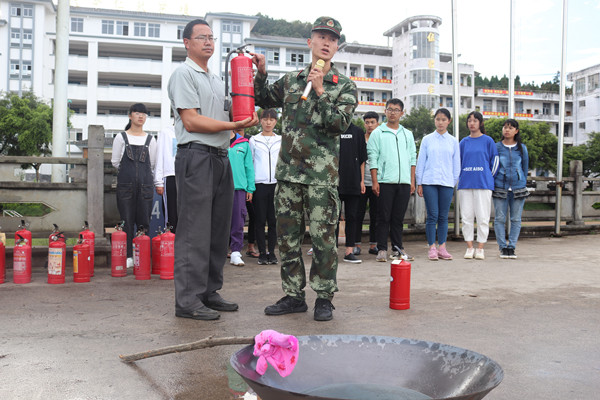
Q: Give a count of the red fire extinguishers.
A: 14